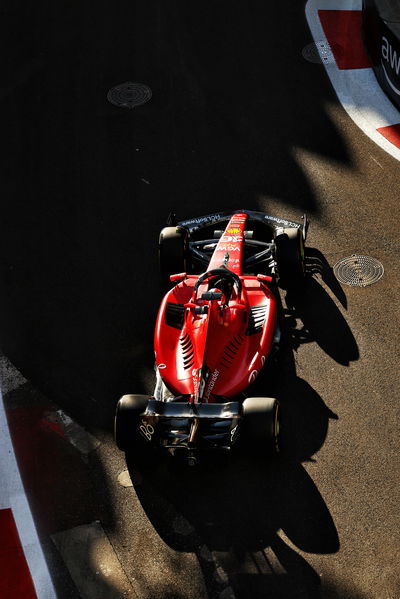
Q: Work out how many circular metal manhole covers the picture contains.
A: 3